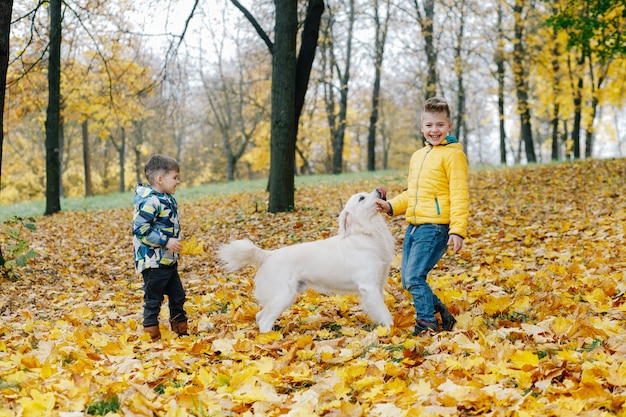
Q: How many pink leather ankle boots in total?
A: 0